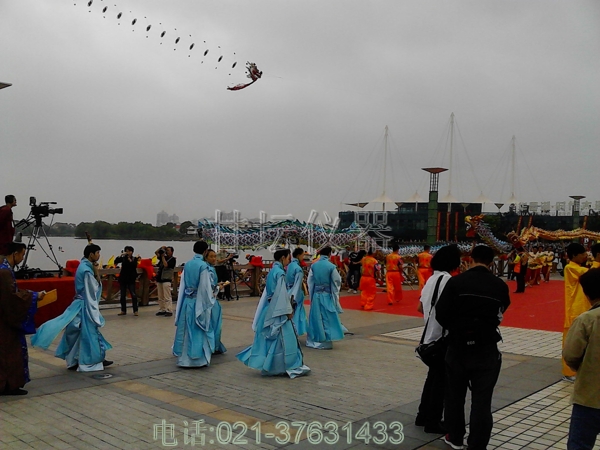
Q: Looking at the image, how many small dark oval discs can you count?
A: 11